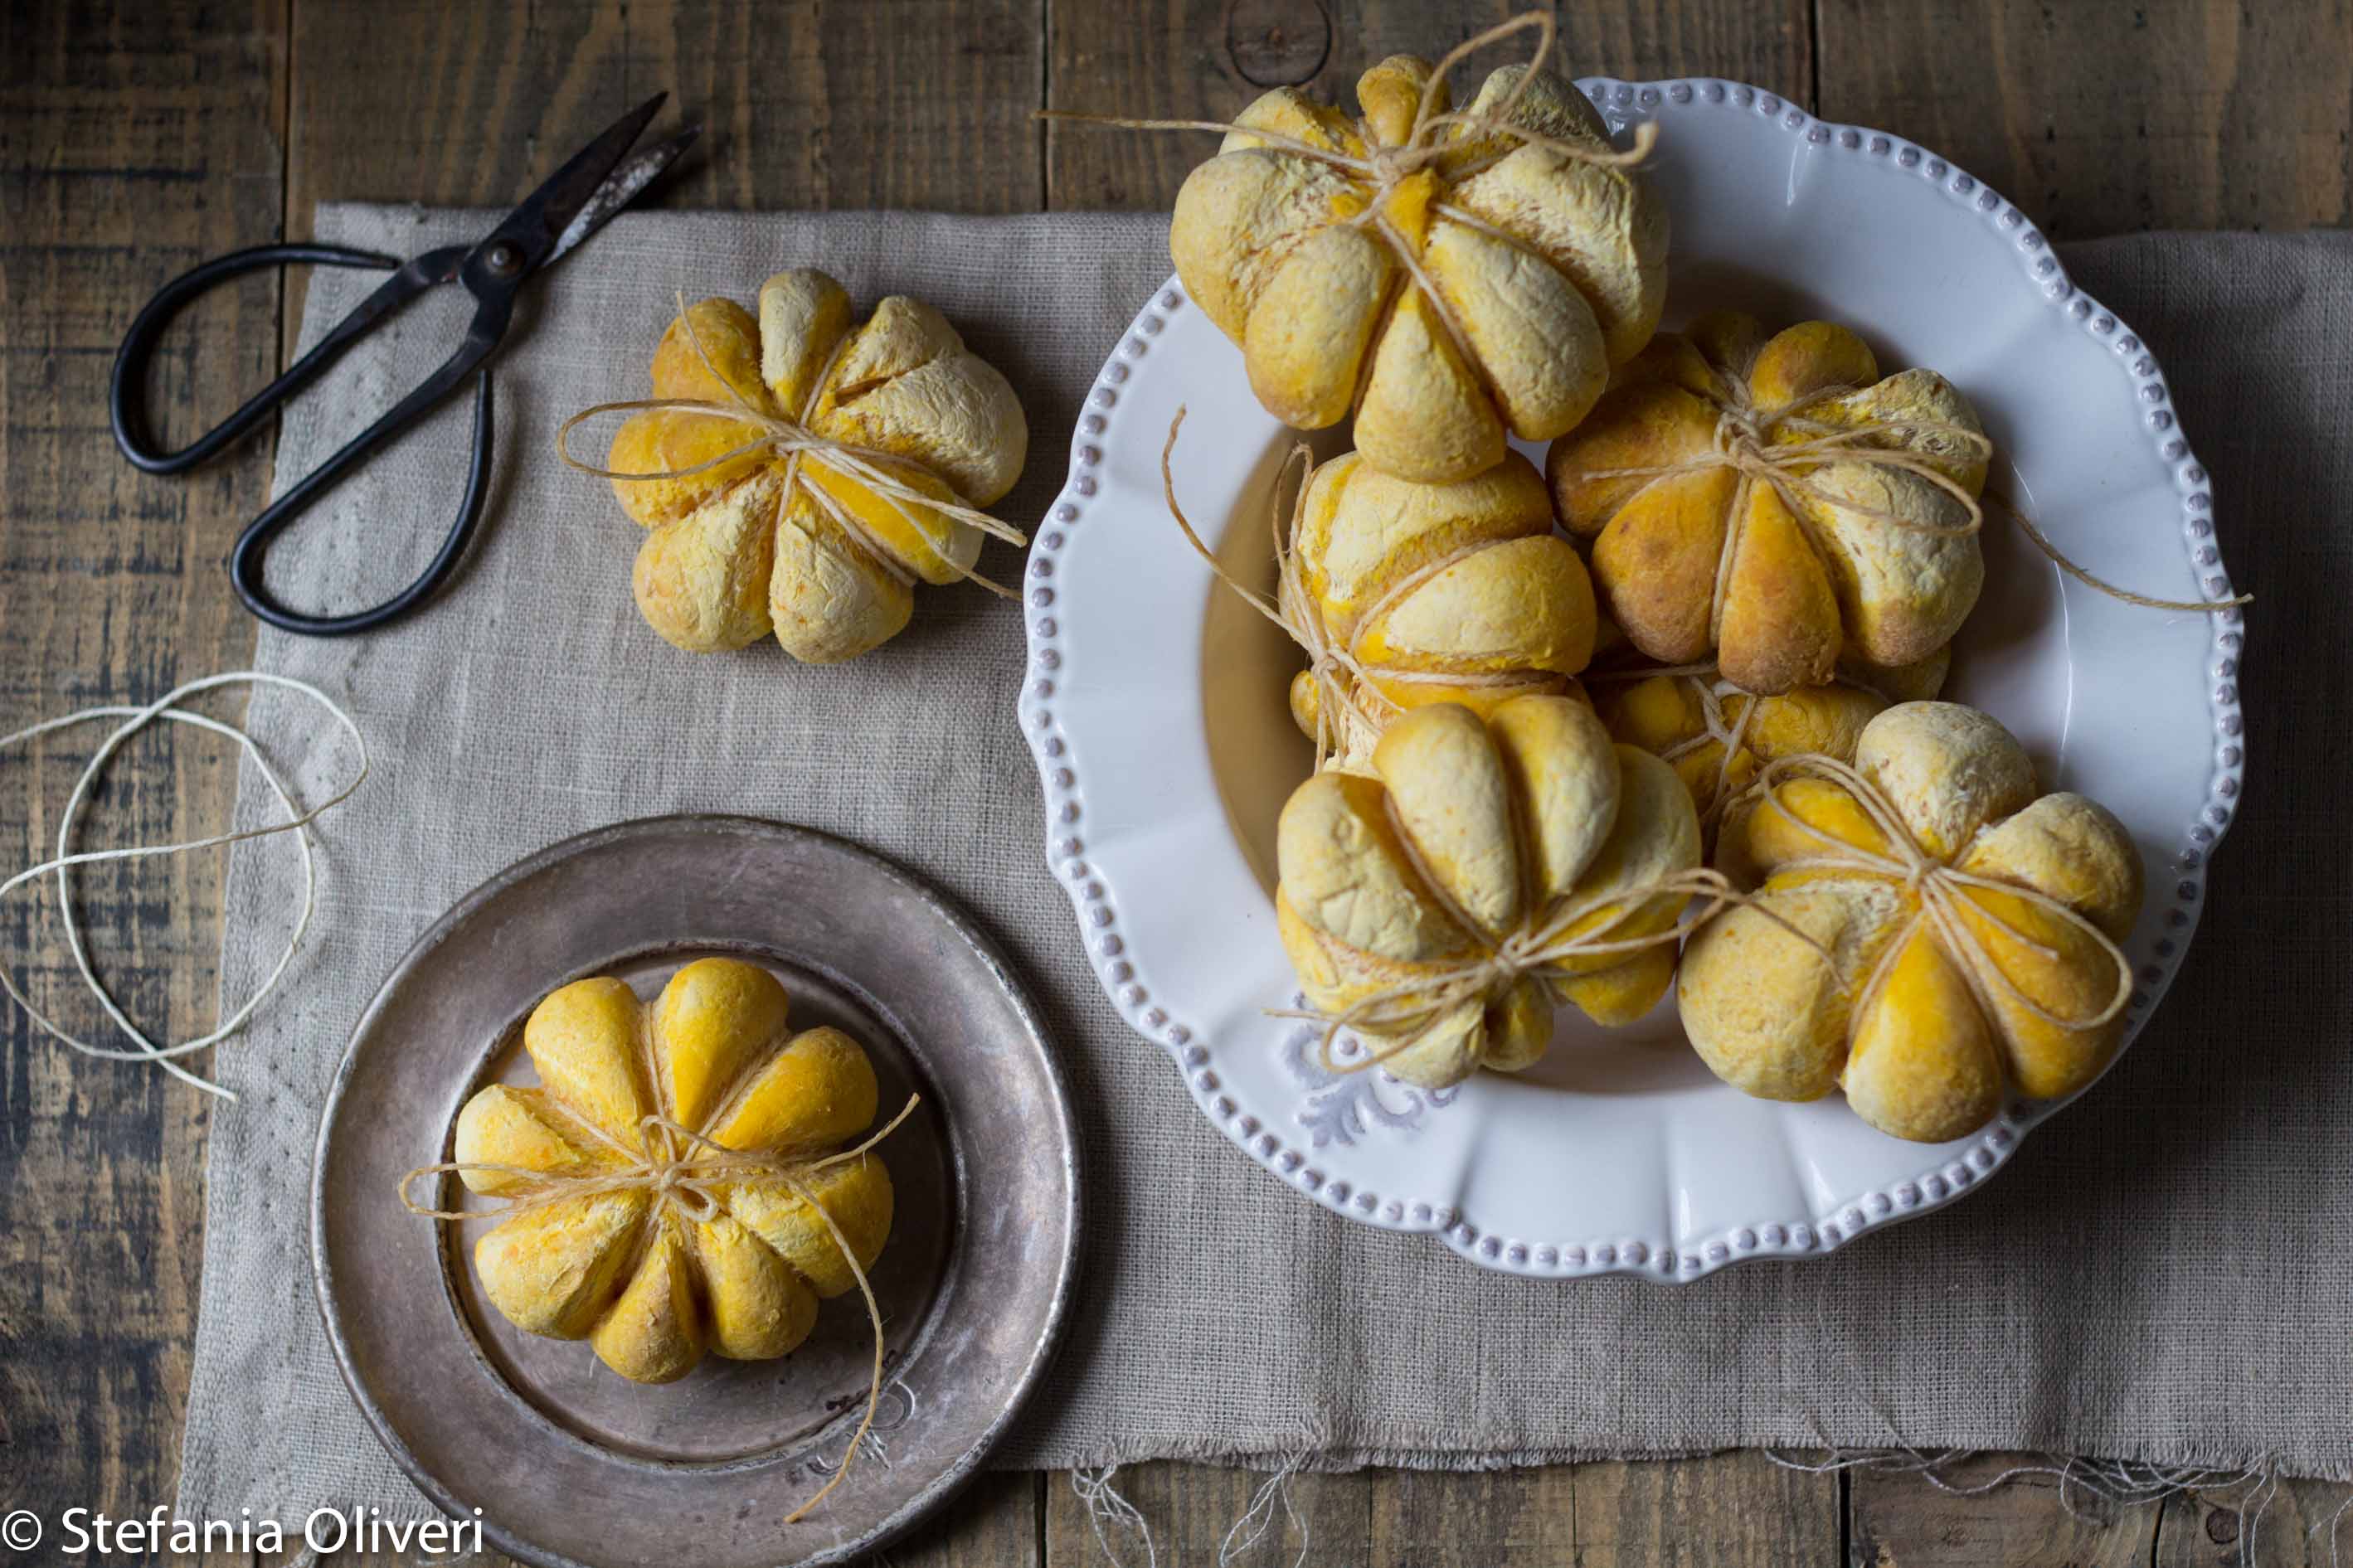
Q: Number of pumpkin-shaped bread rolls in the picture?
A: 8